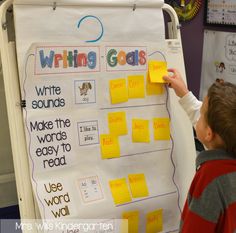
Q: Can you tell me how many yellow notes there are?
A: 12